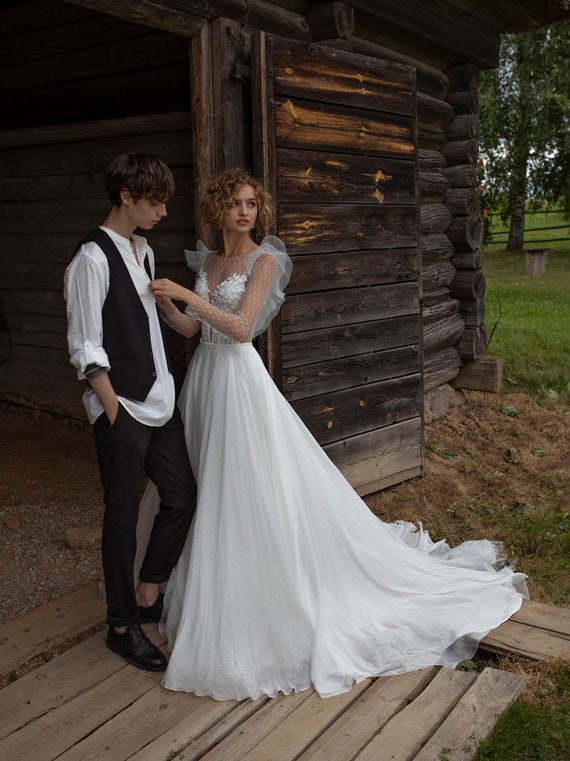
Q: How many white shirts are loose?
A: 1